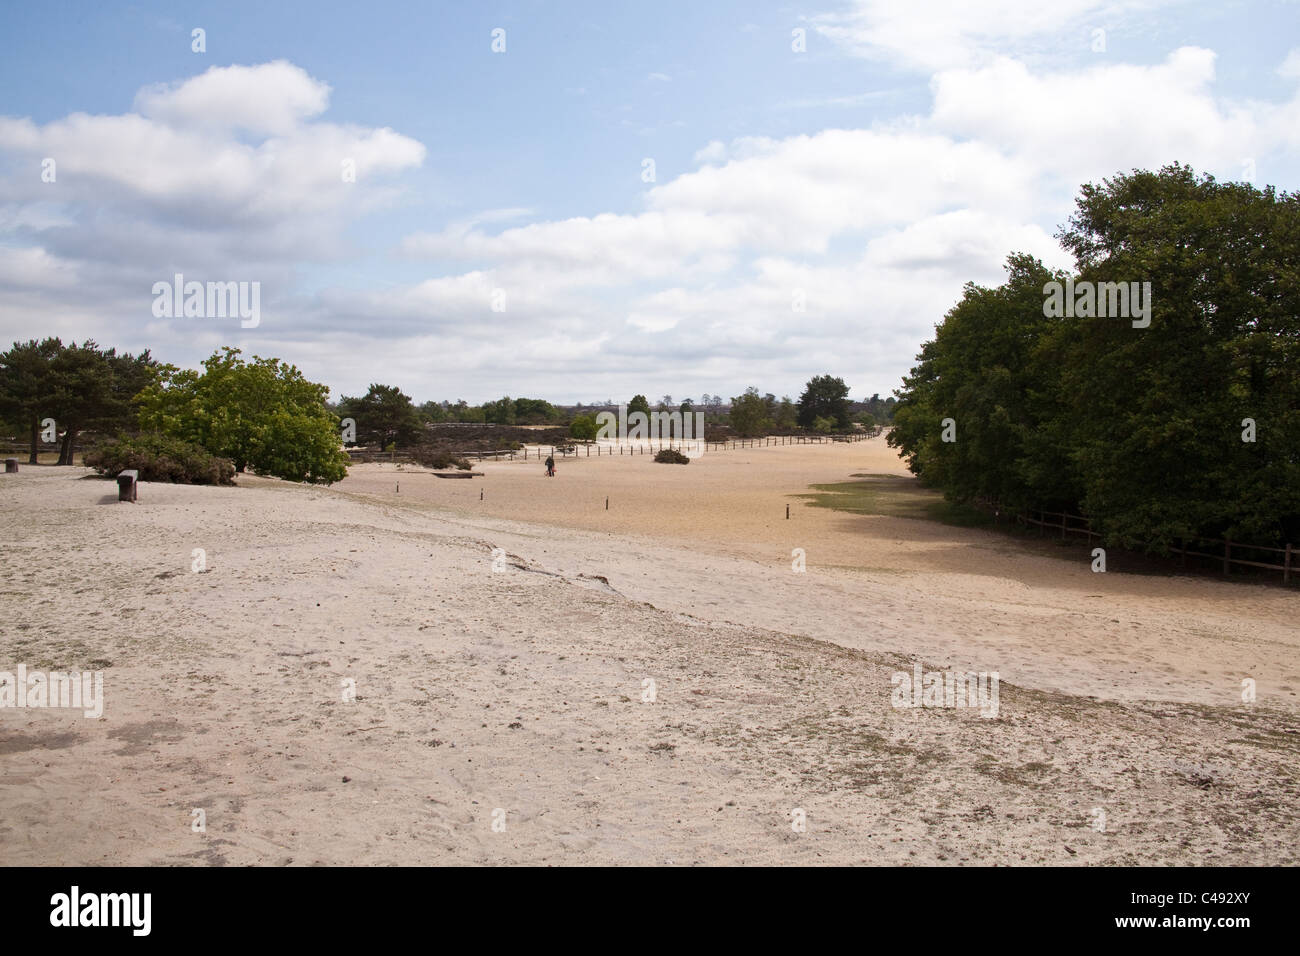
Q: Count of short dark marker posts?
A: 4